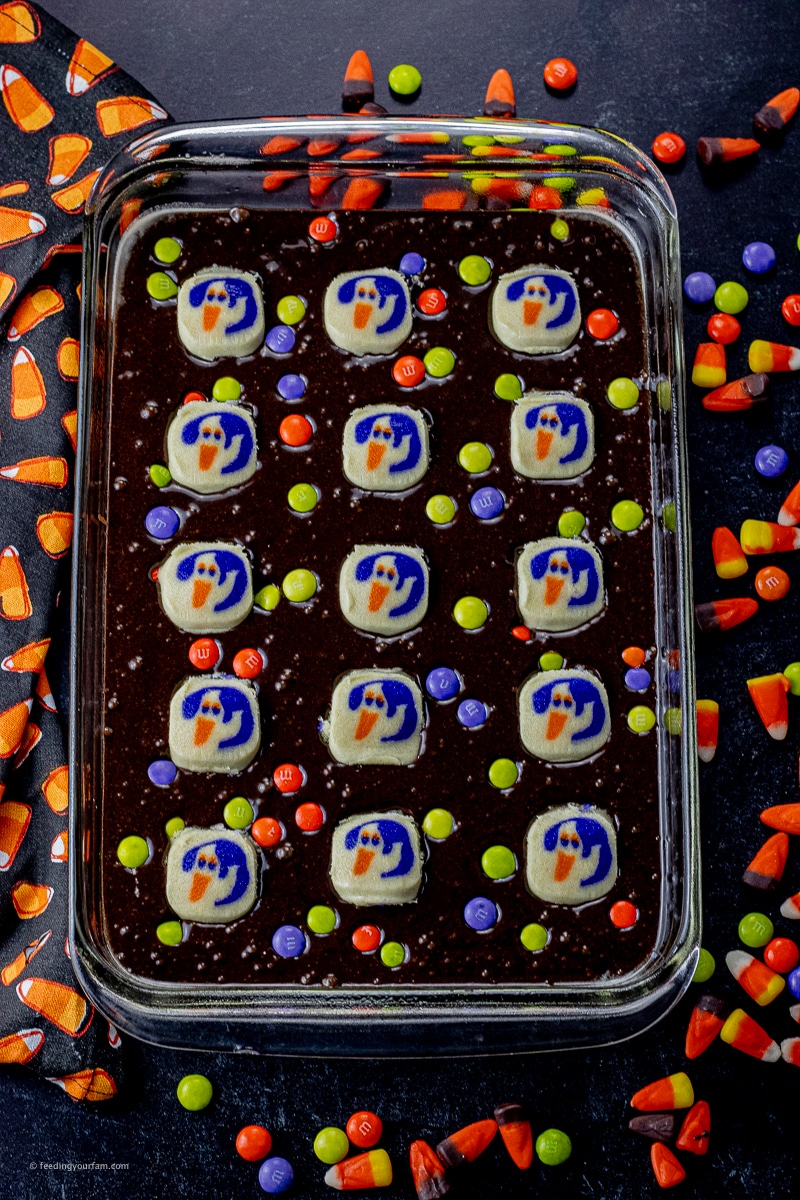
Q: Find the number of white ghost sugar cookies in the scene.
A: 15